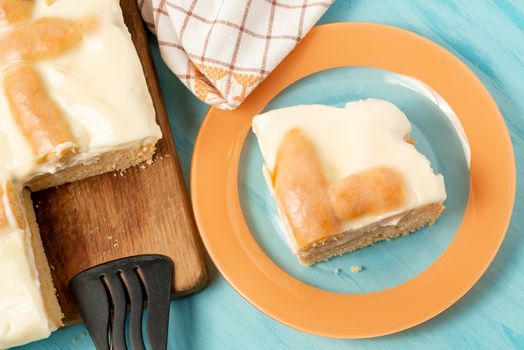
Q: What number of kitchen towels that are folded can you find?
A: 1